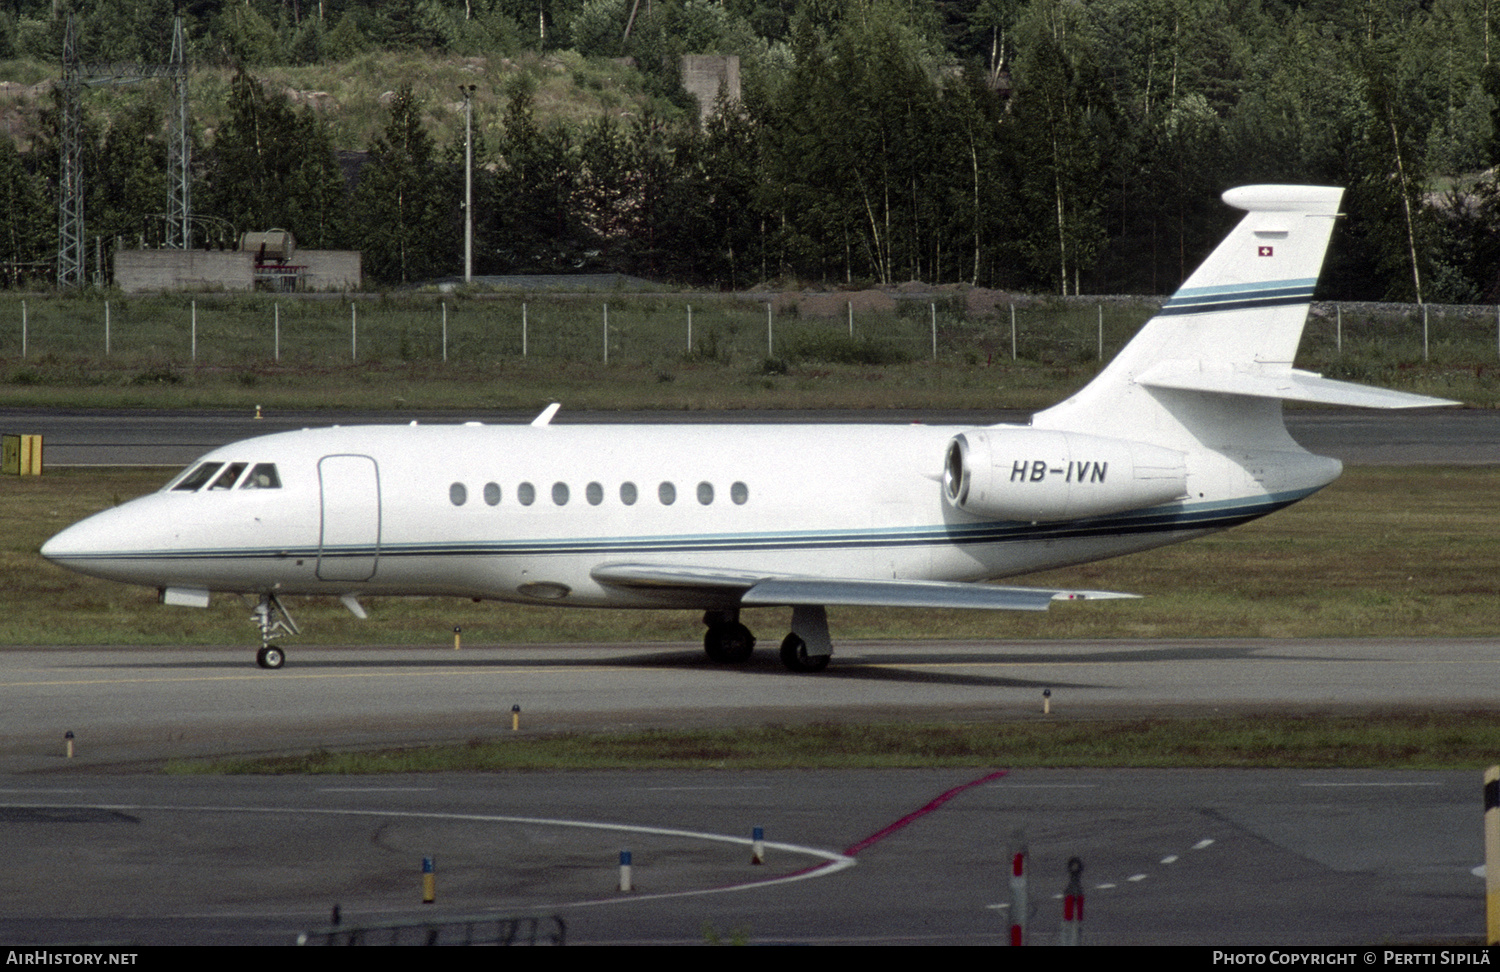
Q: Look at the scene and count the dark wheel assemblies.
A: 3